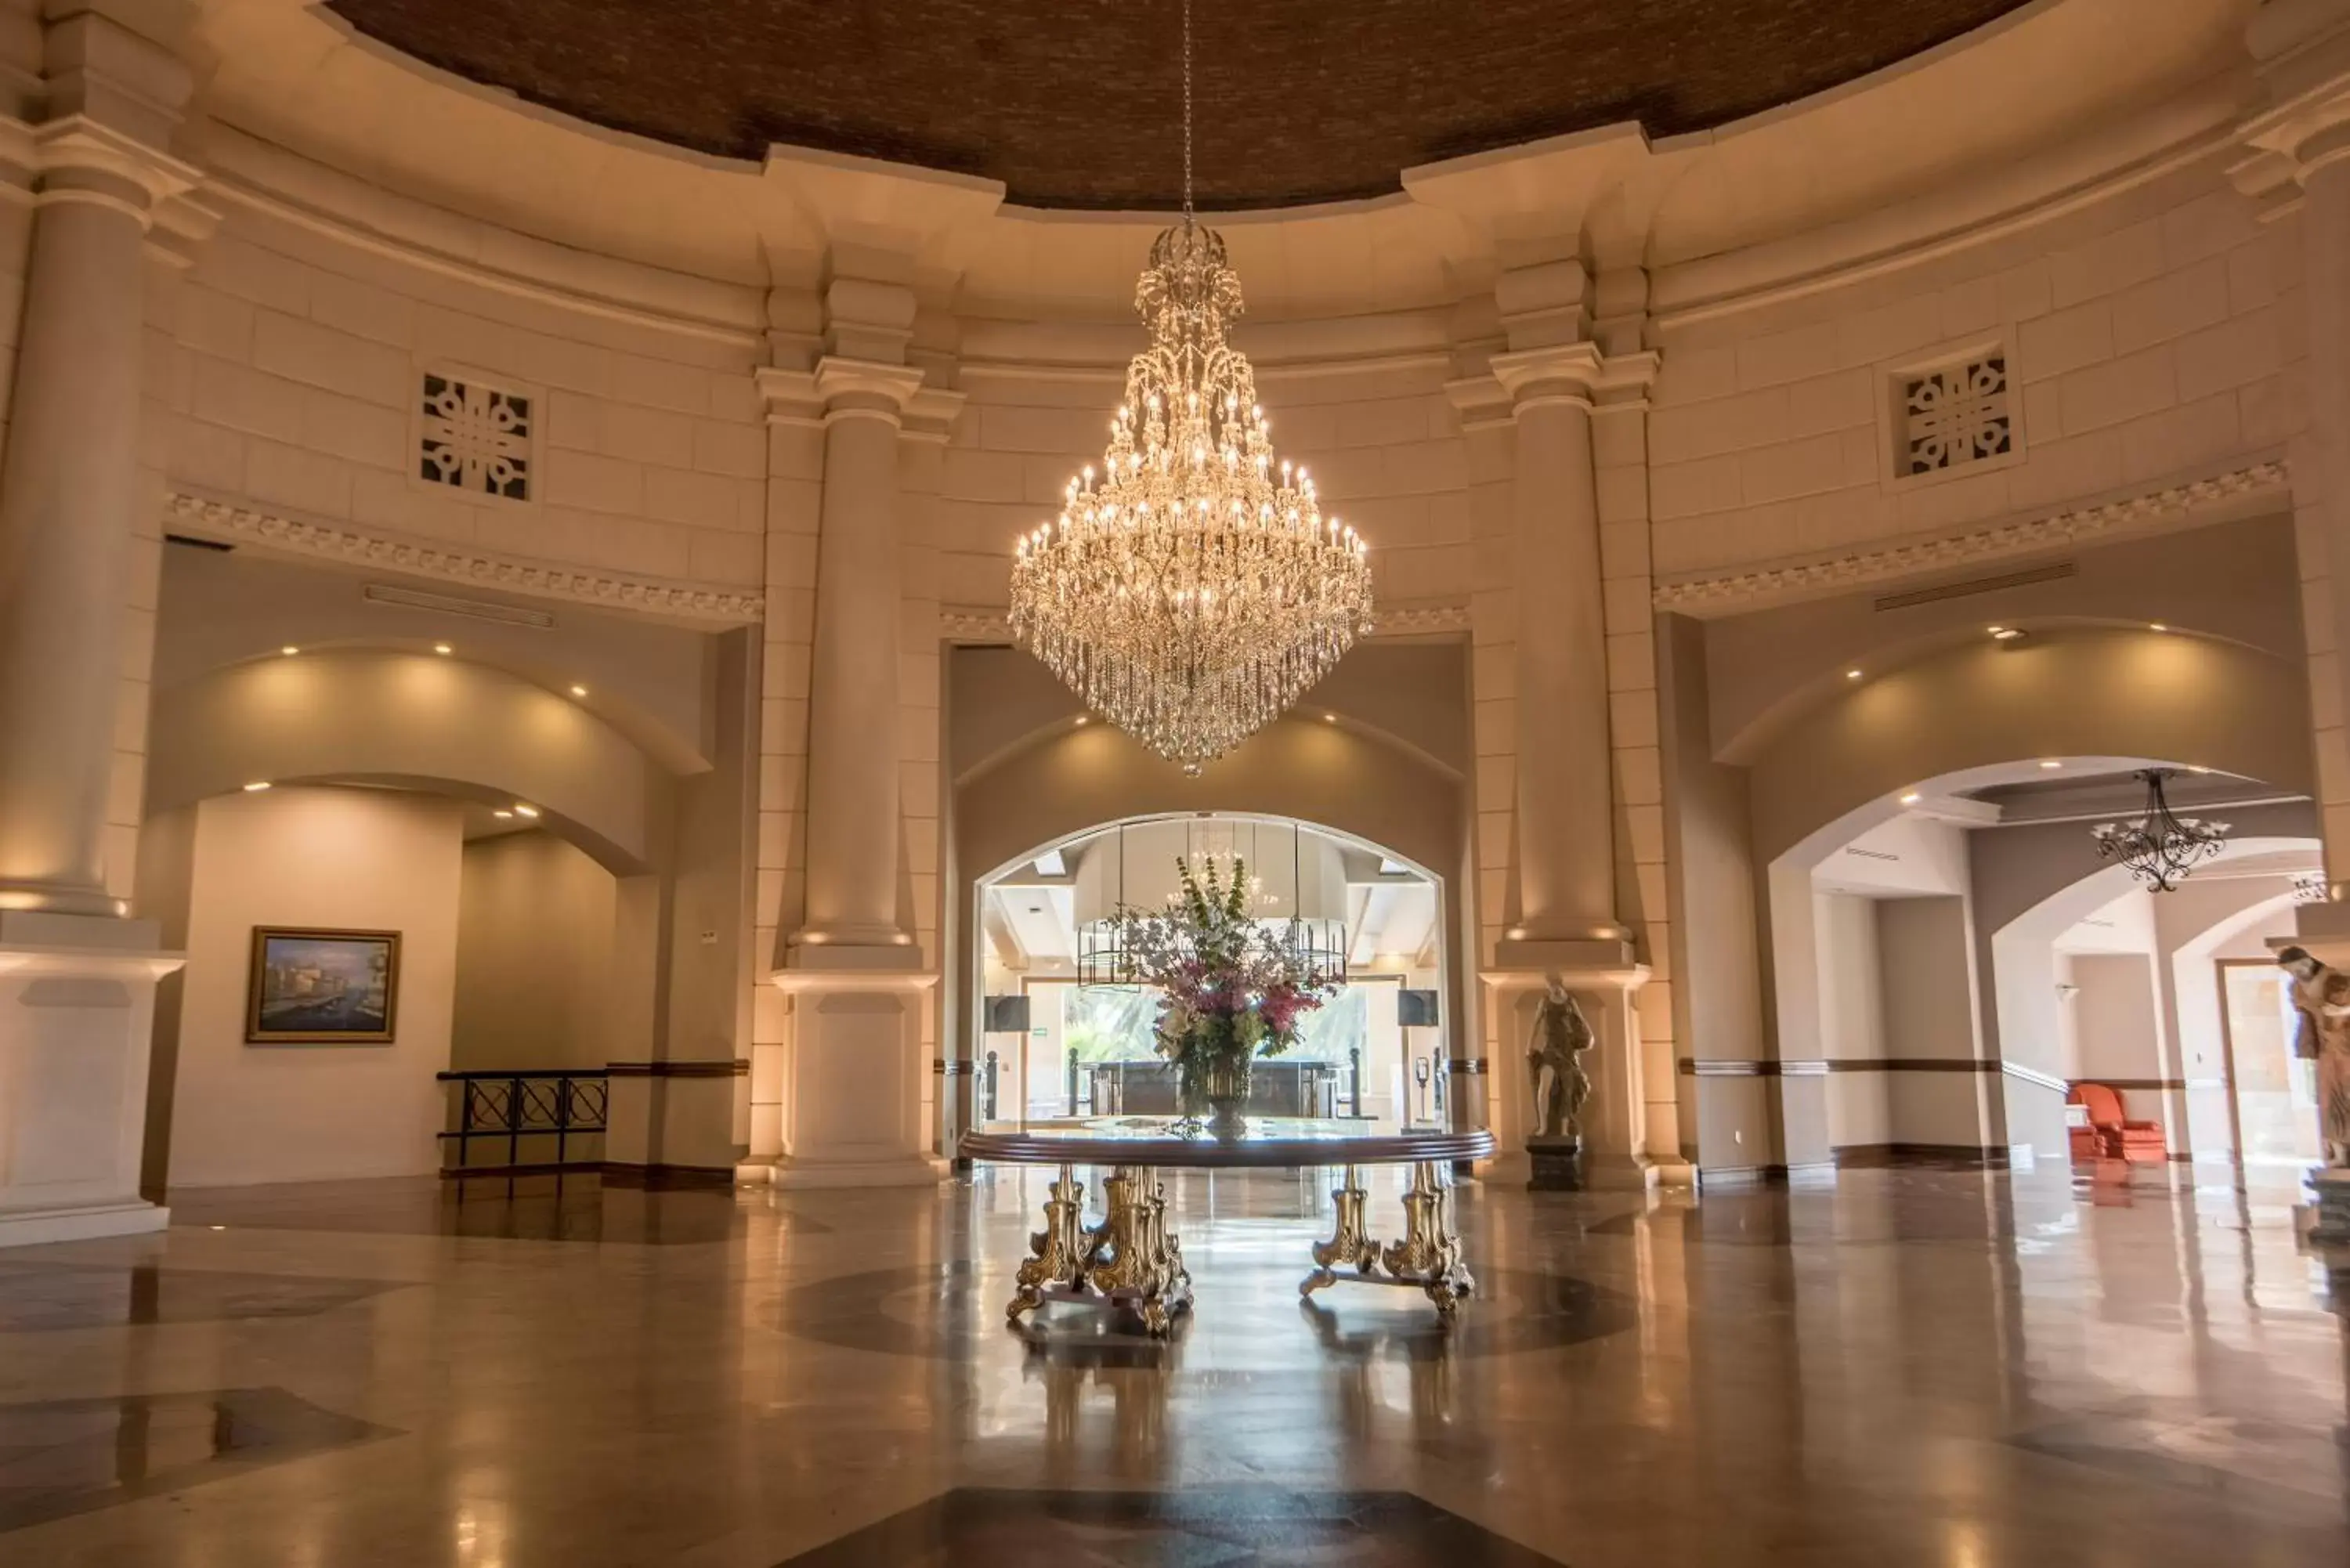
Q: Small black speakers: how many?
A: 2